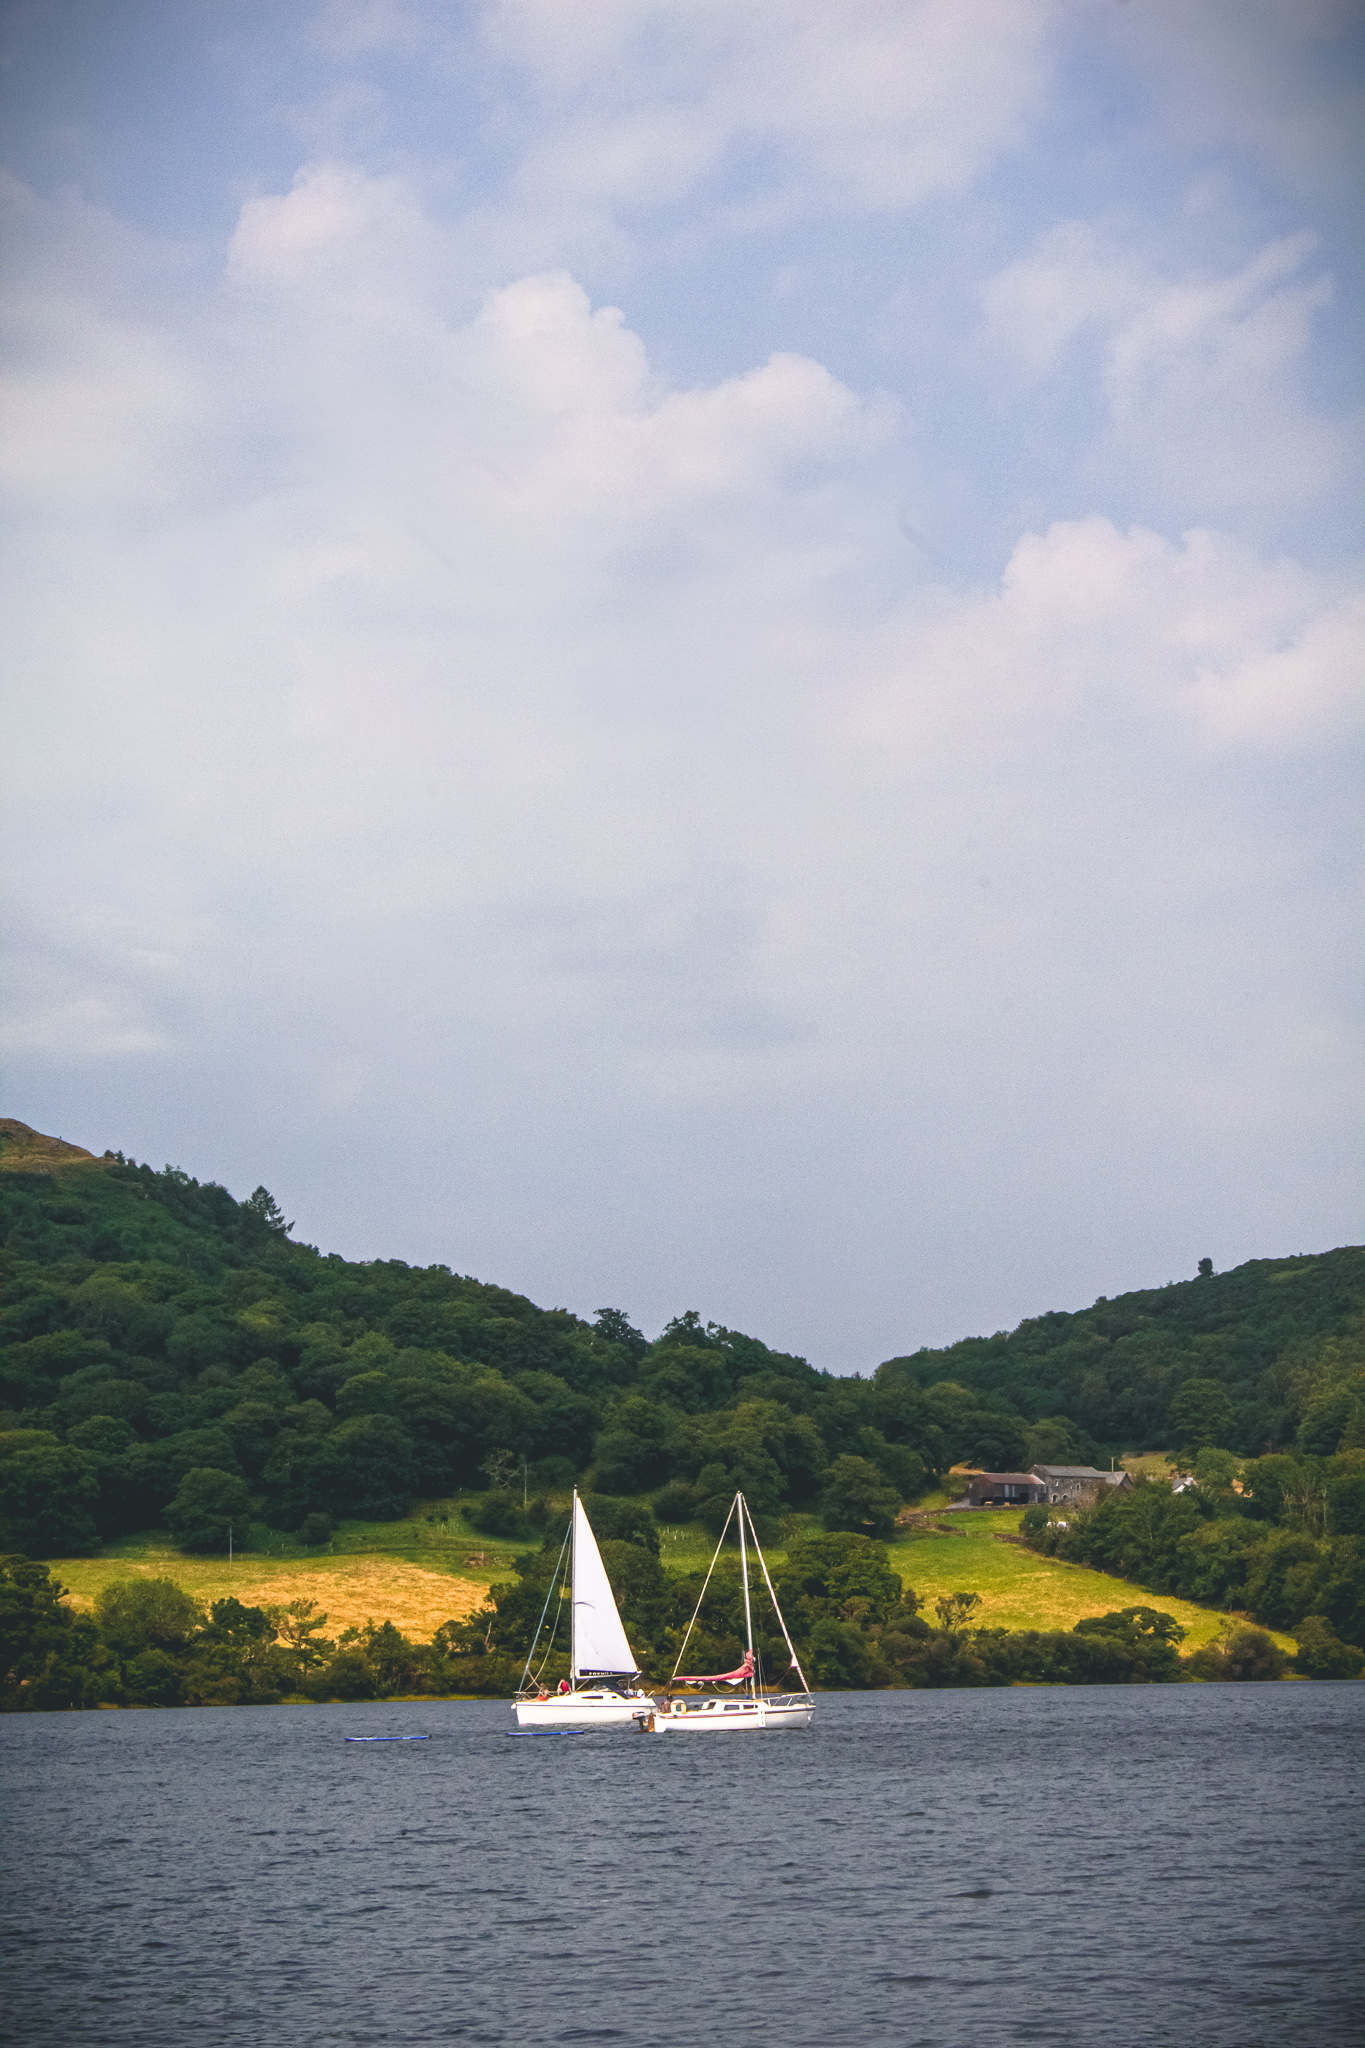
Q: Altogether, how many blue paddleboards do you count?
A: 2